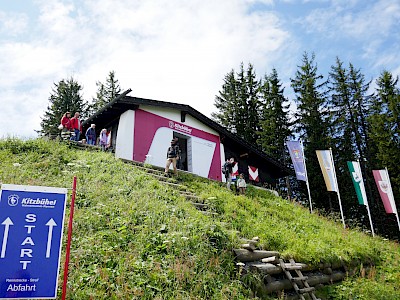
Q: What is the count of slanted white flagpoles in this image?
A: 4